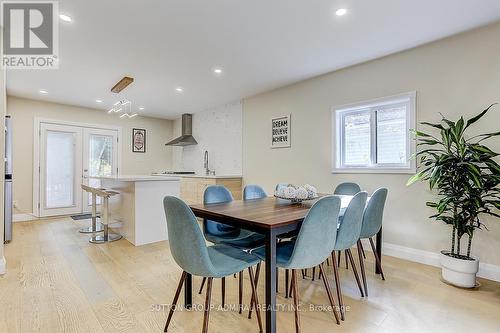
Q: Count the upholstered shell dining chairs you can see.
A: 8